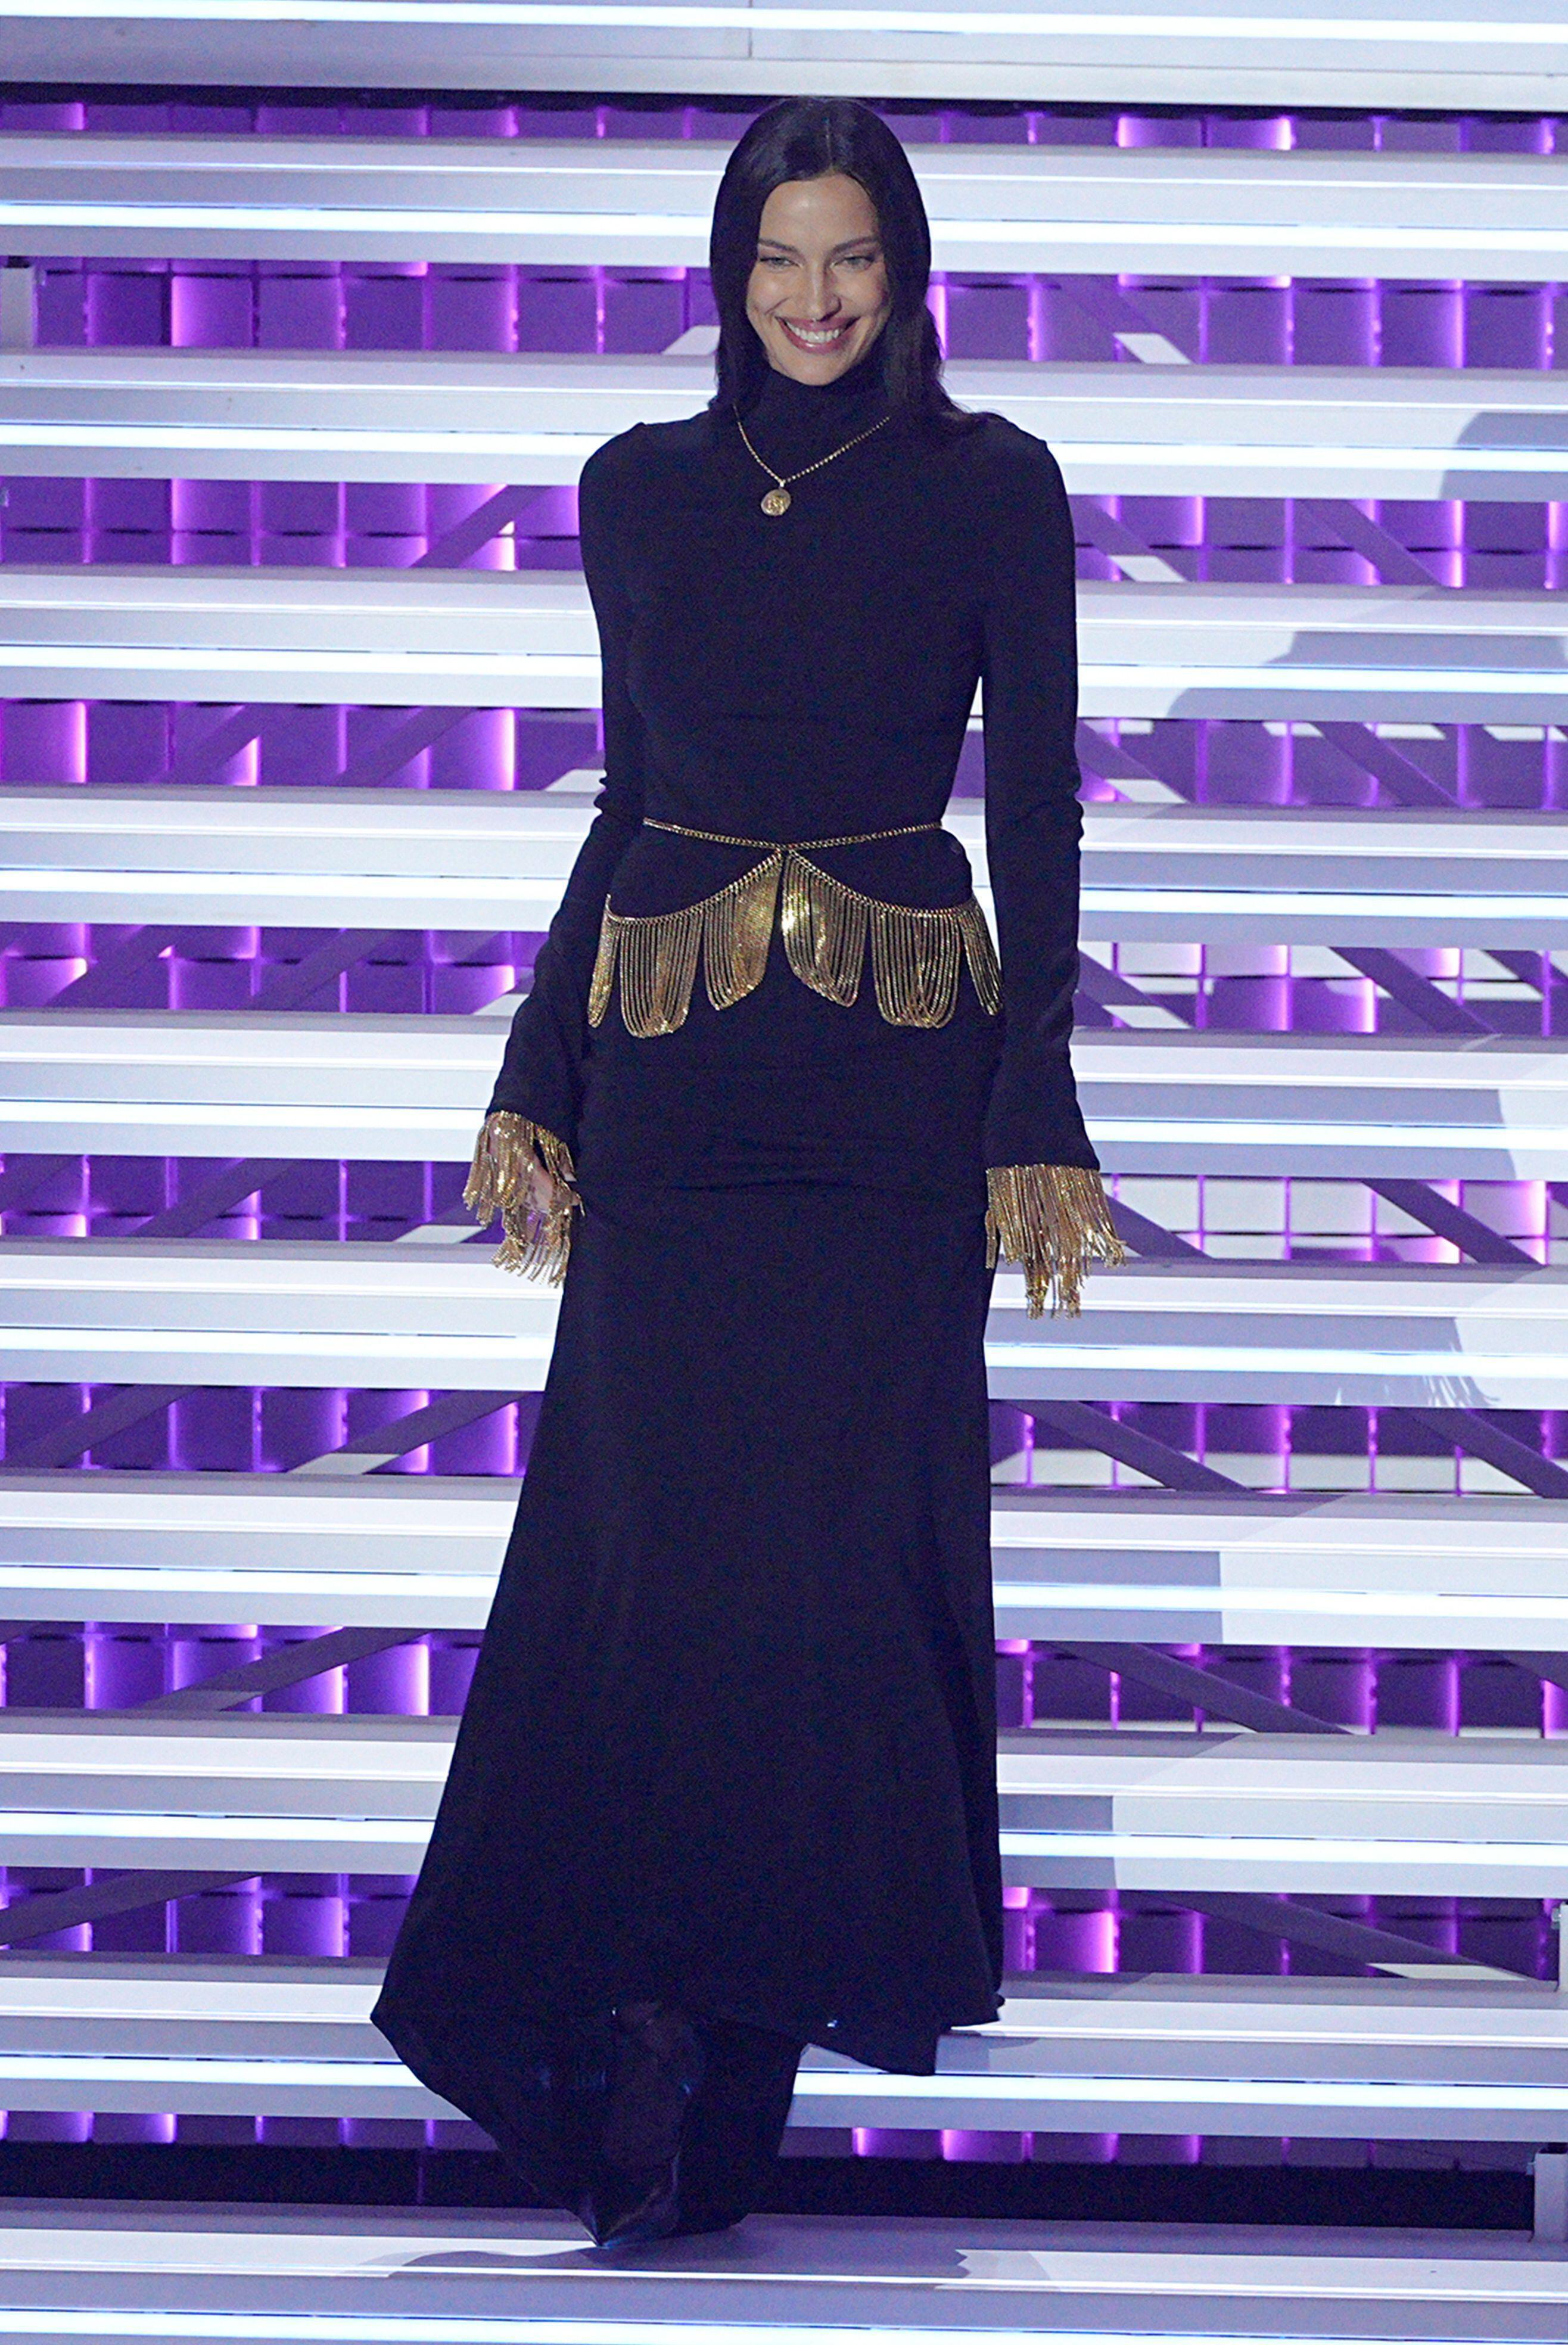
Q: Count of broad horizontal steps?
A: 11